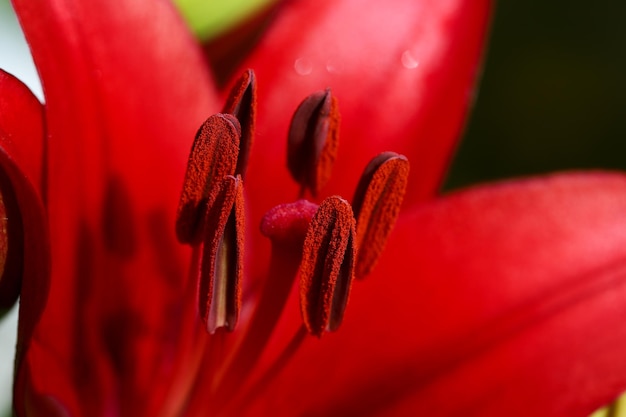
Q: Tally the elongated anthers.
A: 6